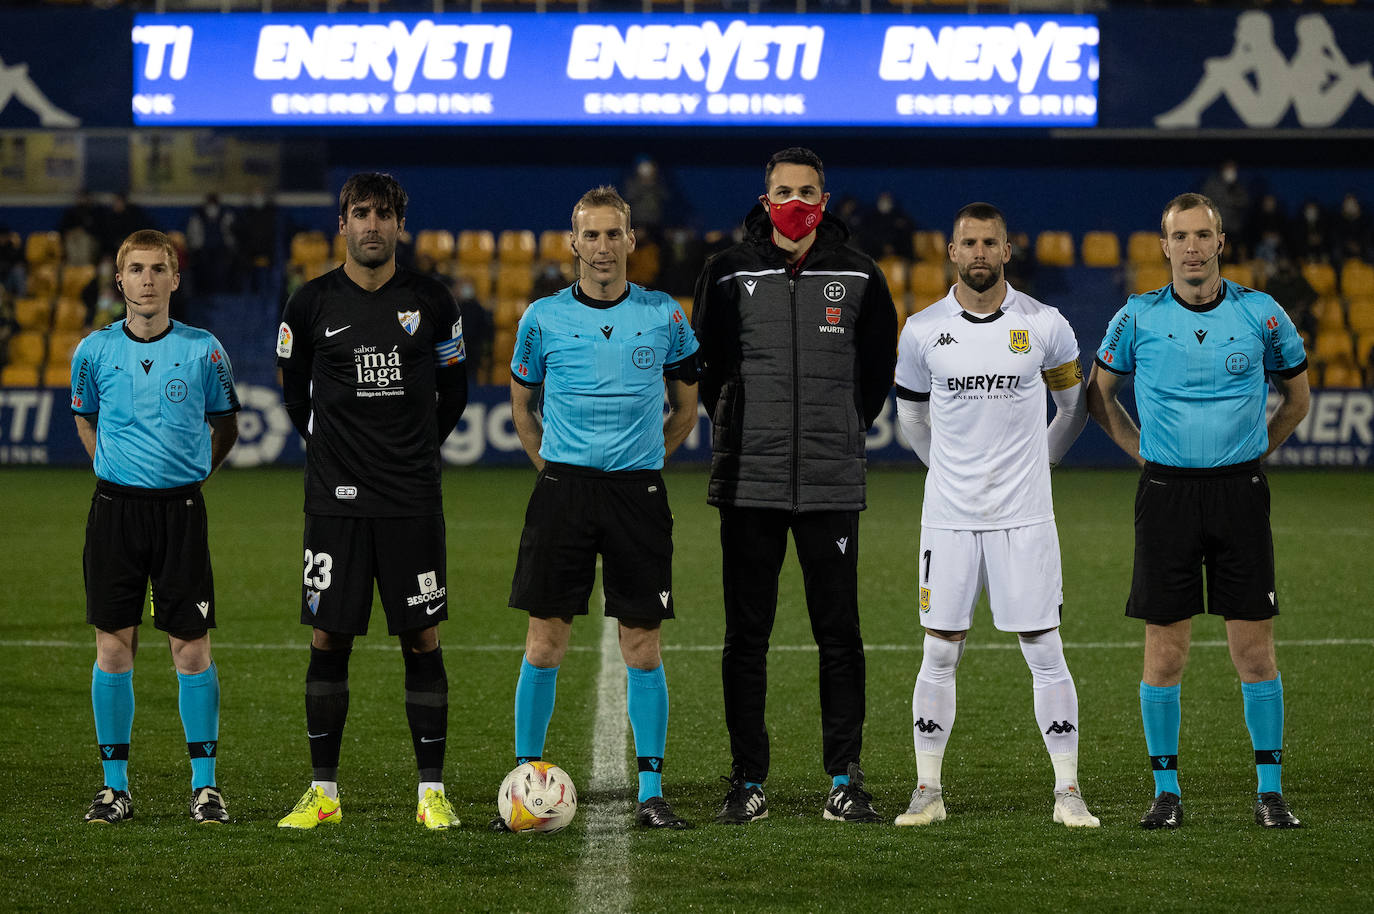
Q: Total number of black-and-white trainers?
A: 4